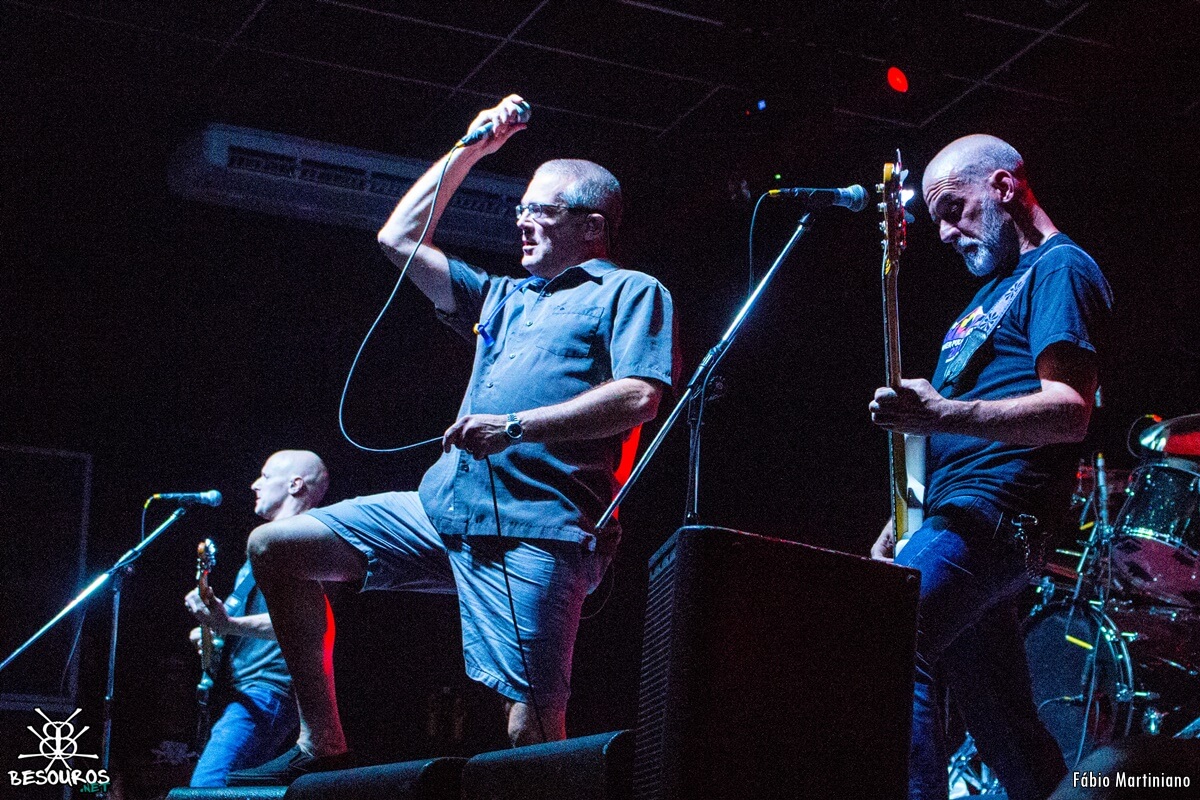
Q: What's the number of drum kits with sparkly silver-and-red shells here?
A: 1